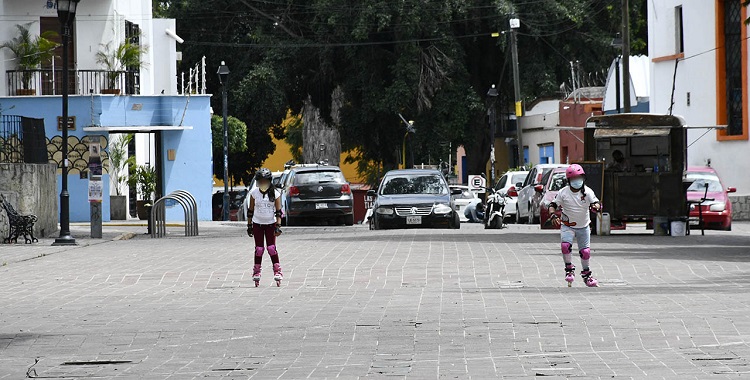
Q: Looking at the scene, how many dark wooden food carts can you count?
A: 1